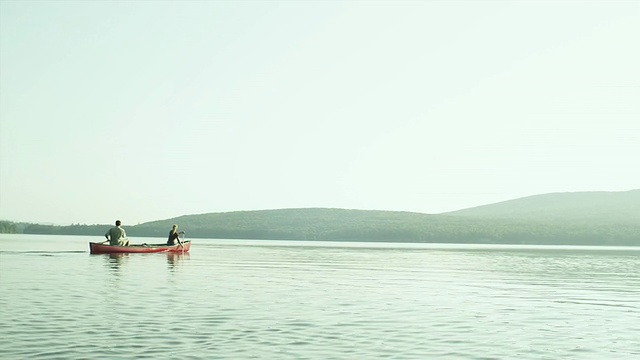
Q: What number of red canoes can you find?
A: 1